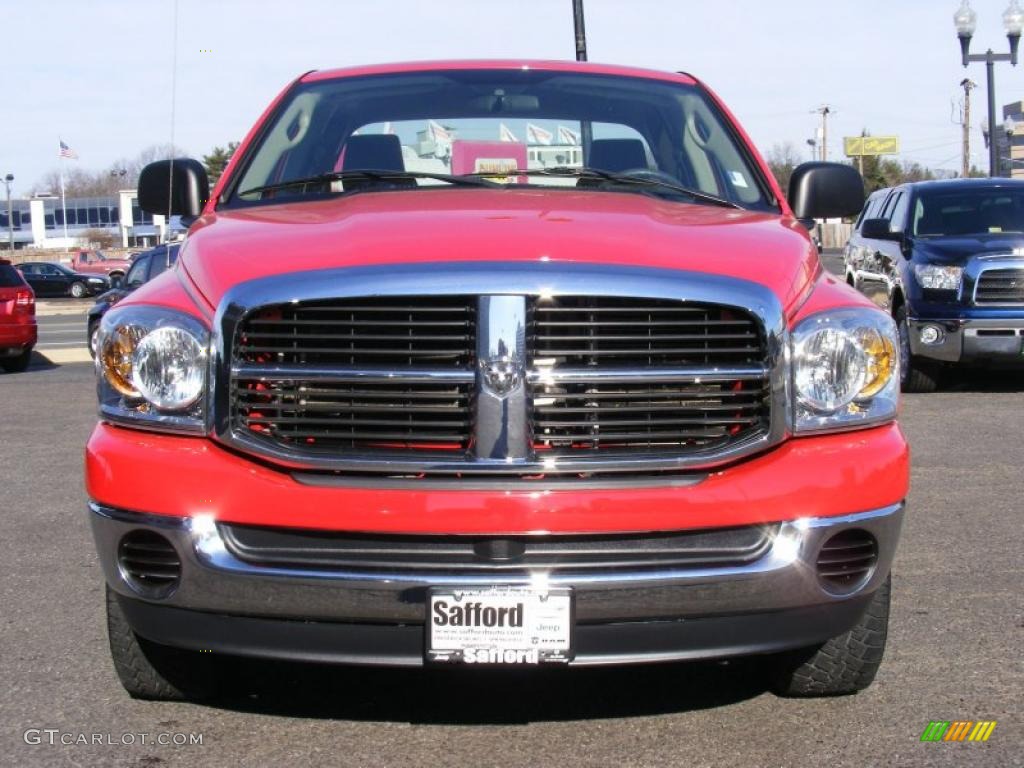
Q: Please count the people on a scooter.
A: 0